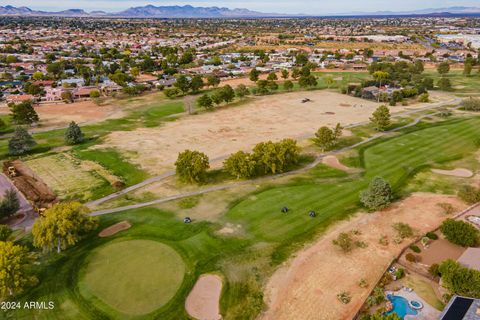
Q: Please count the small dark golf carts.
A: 3